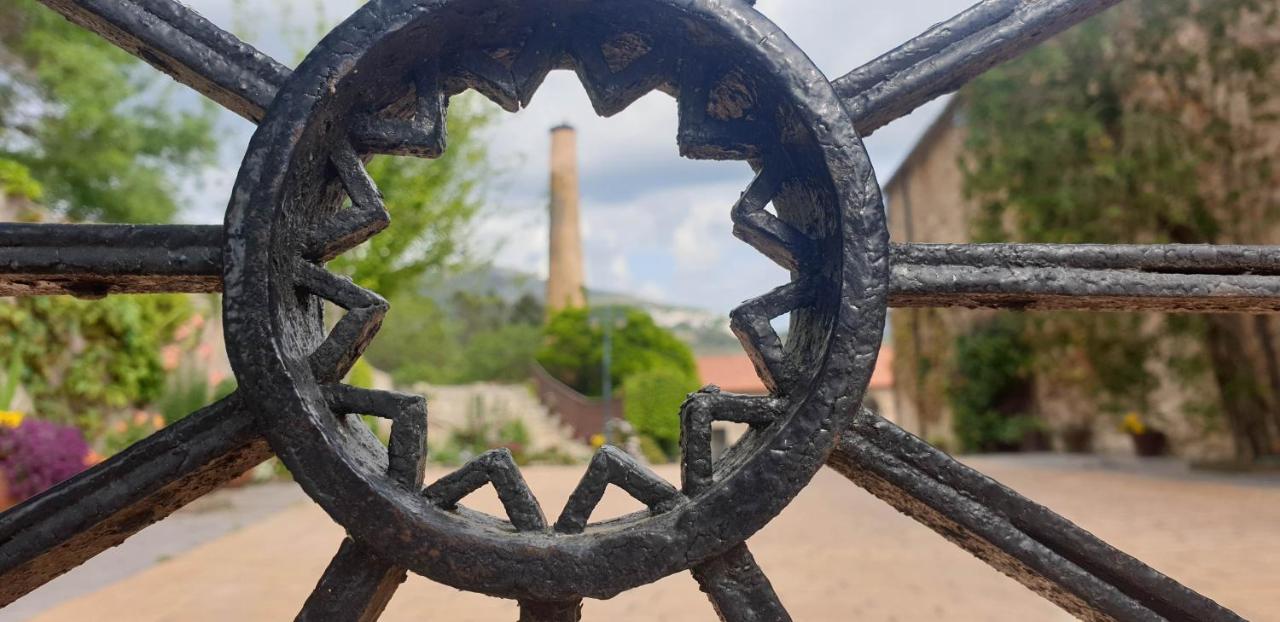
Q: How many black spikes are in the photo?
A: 12